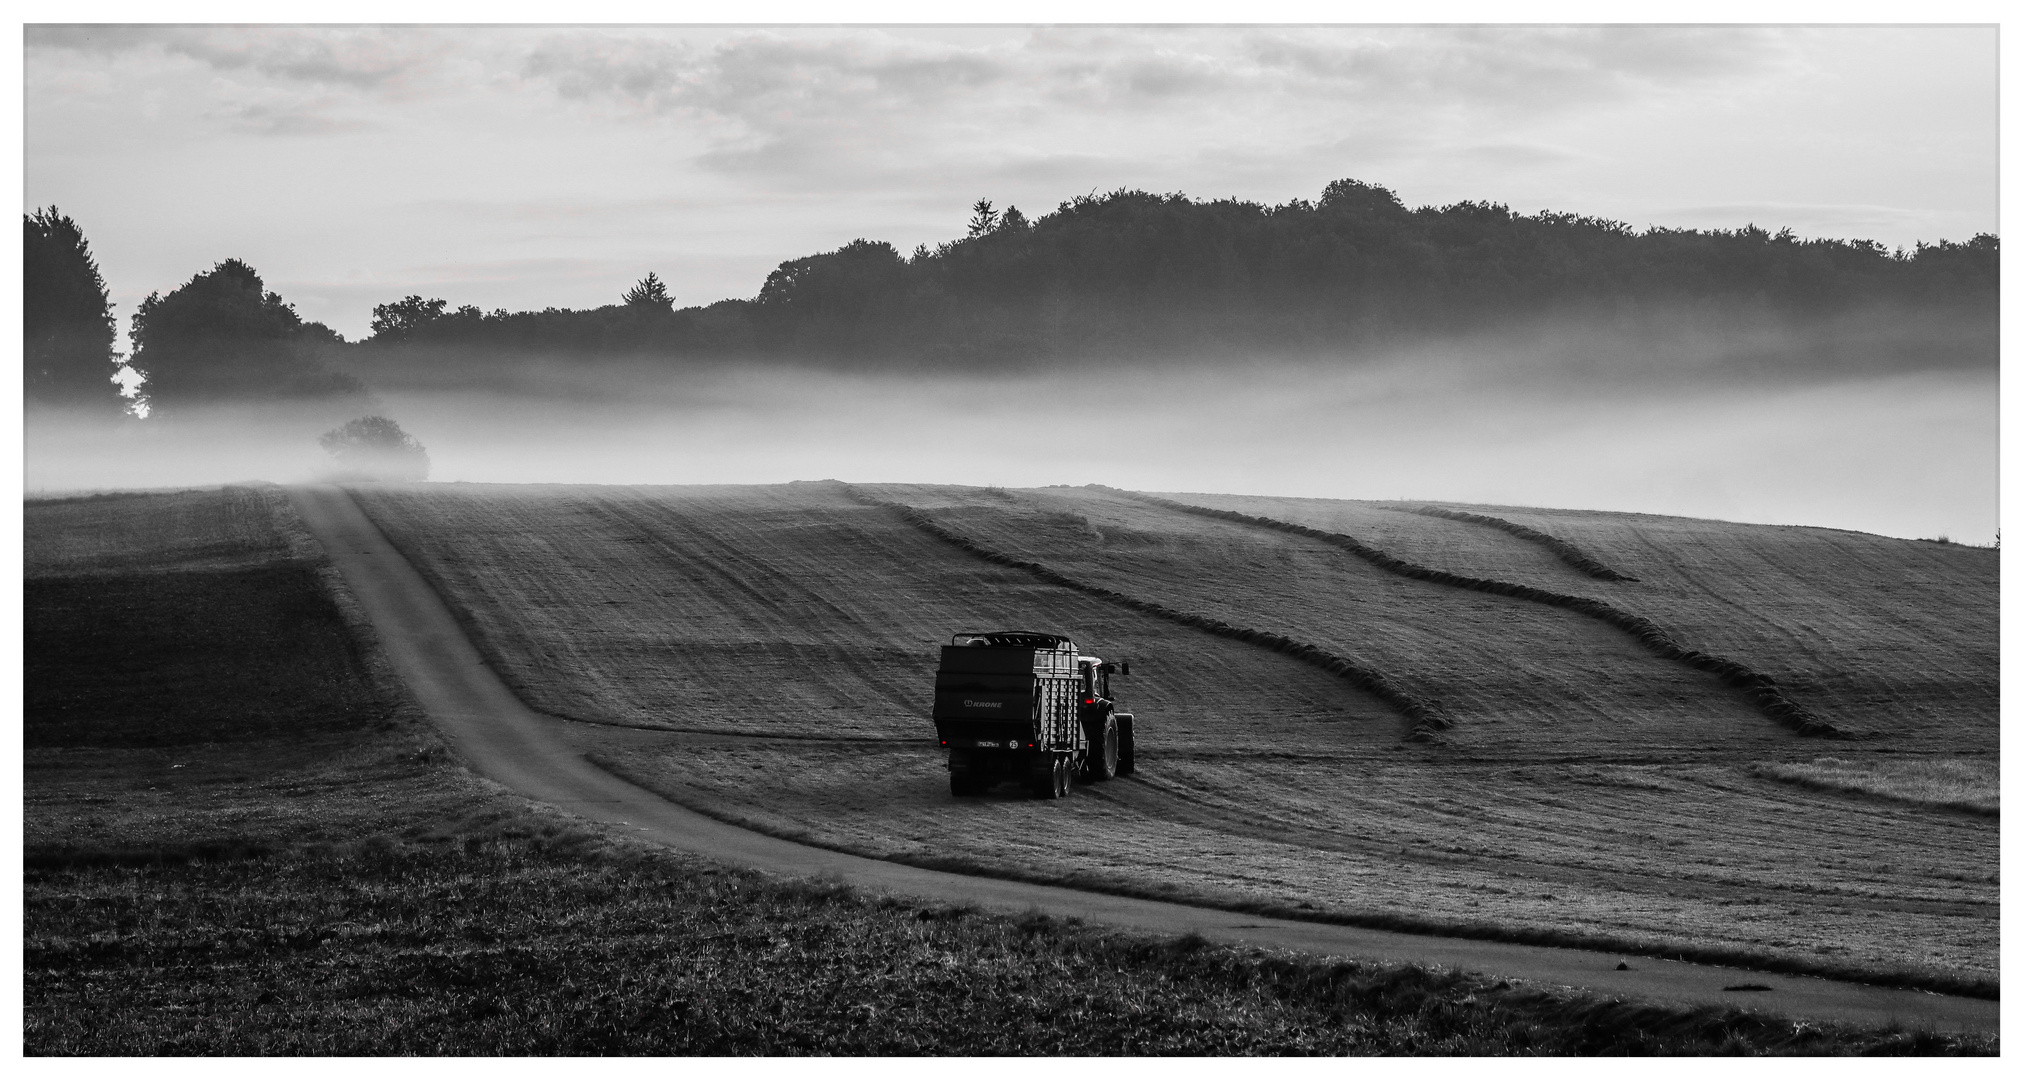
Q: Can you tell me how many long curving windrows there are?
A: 3